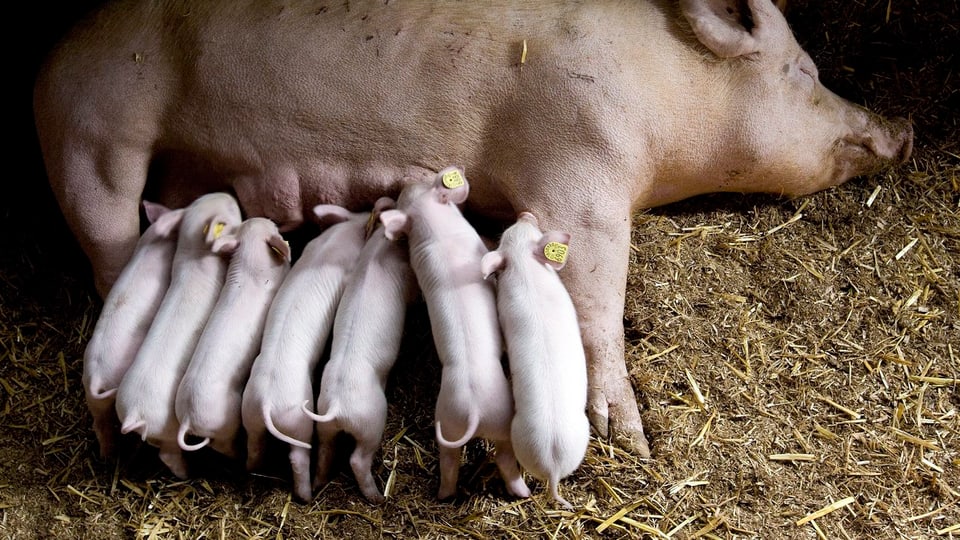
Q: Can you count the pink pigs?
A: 8